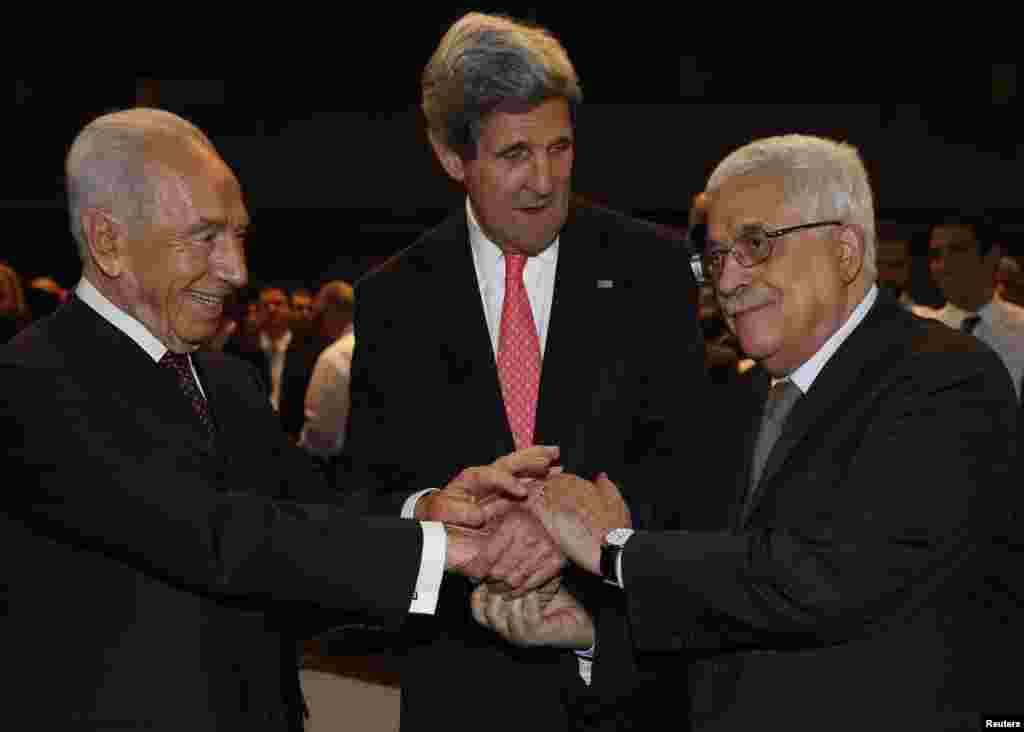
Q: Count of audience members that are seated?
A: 0